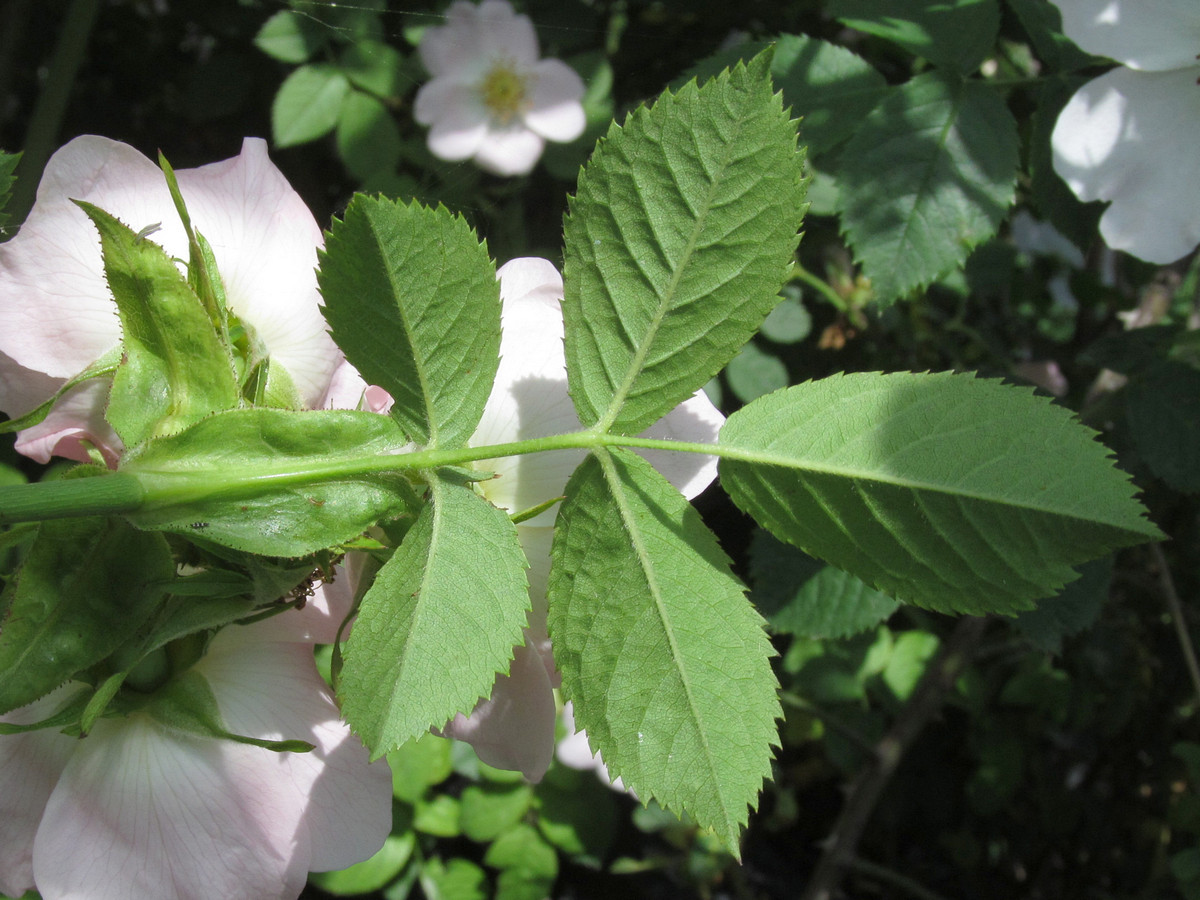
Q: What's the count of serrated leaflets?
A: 5